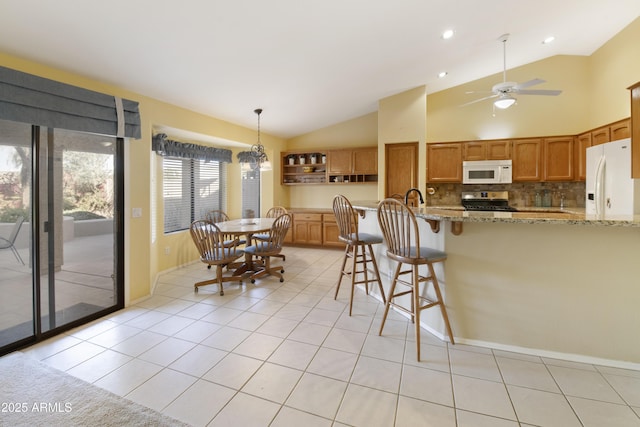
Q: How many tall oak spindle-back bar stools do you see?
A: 2